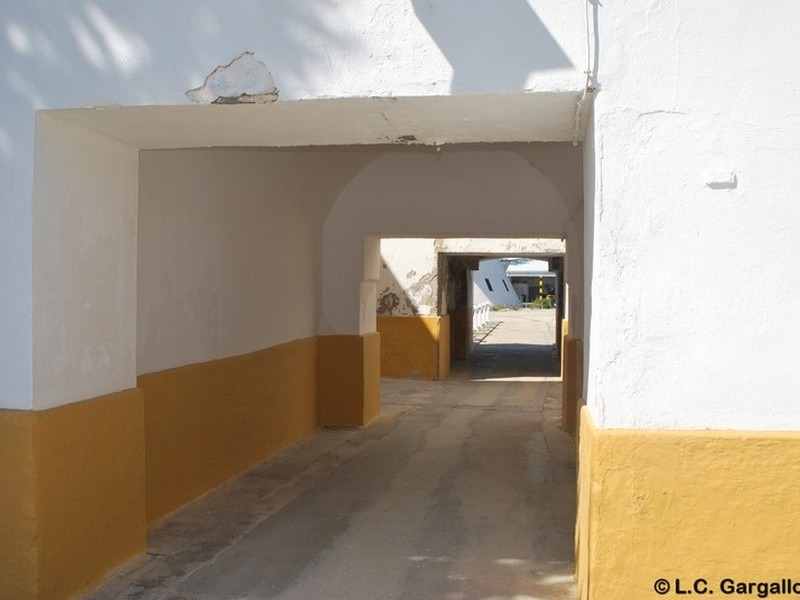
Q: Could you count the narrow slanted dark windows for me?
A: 2